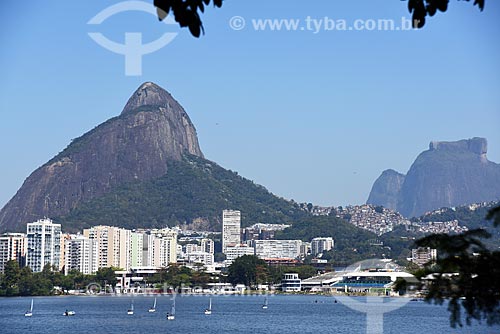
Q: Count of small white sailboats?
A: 6